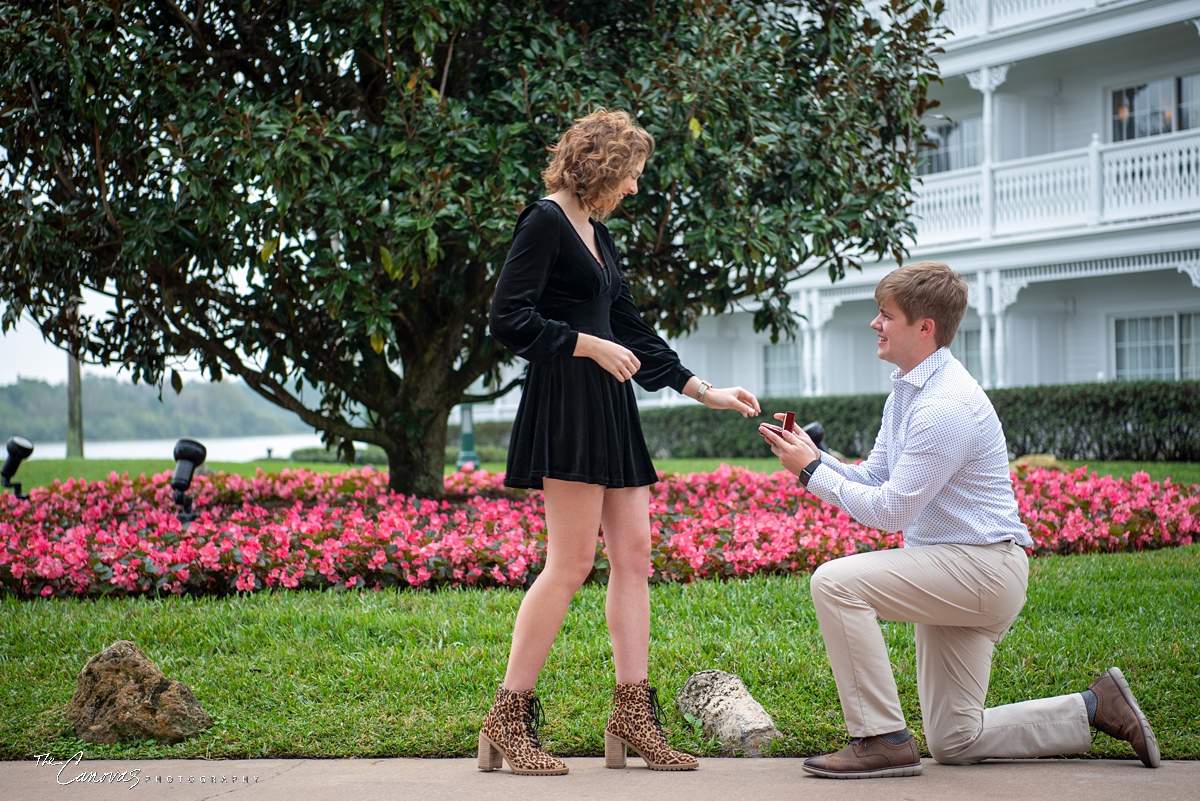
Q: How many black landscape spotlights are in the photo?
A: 3